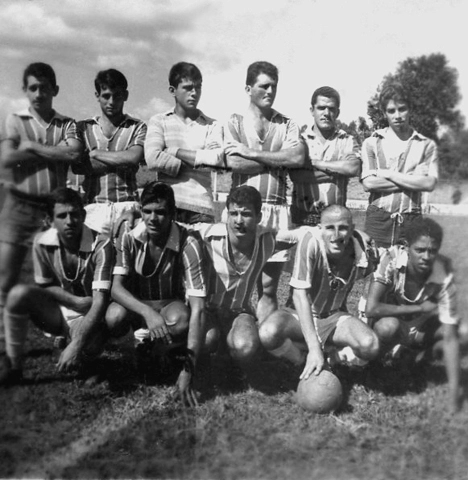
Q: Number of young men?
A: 11